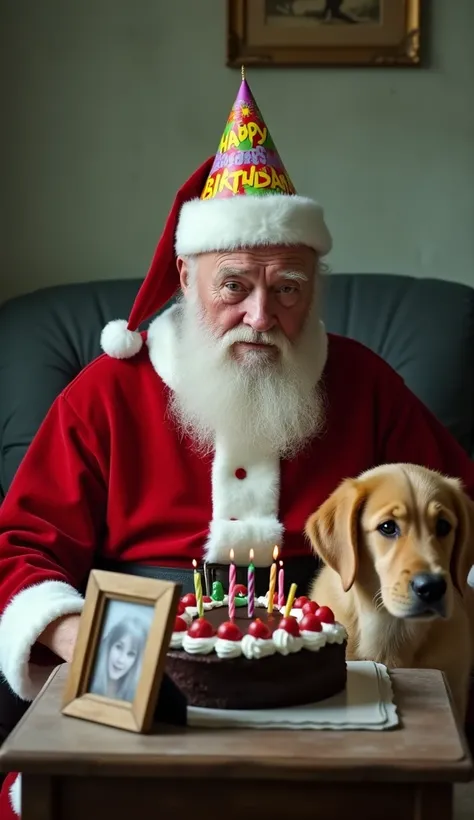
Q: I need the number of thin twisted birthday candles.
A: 6